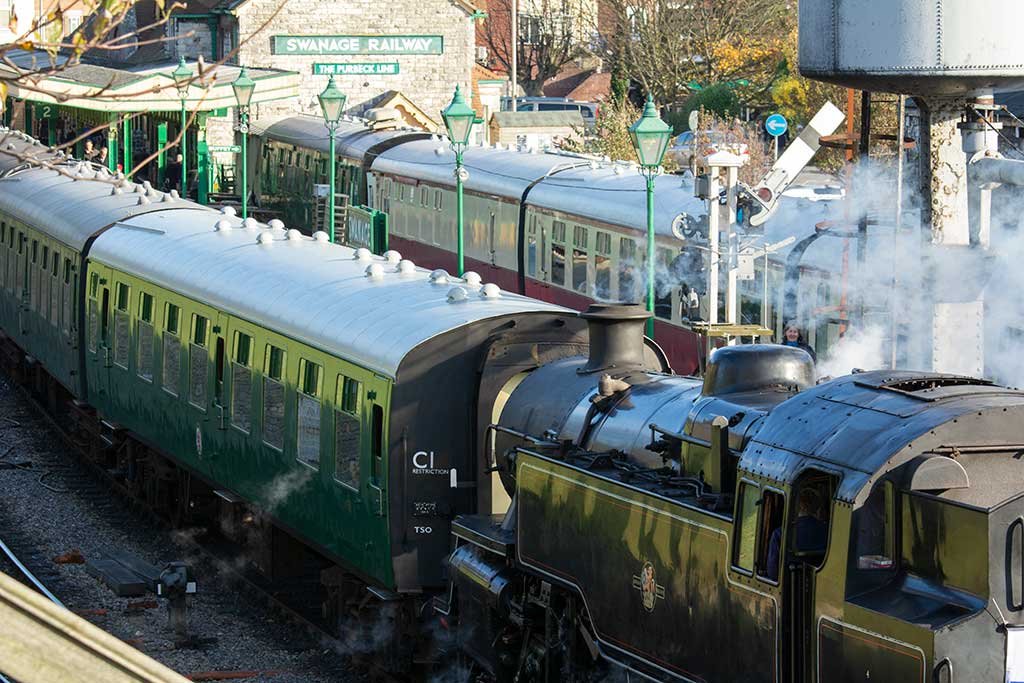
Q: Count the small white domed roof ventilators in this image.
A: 15